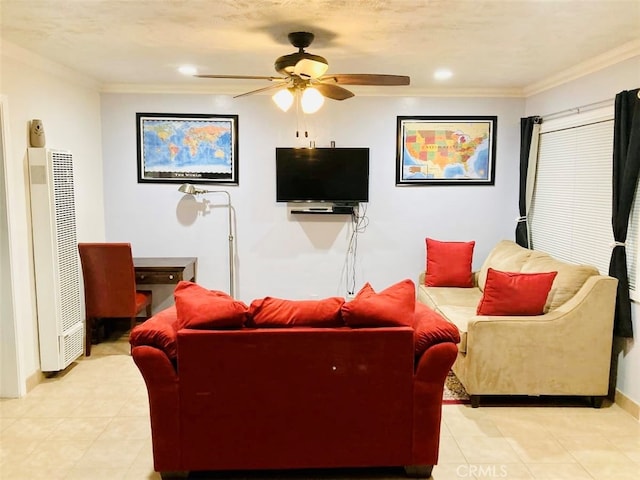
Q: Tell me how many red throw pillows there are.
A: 2